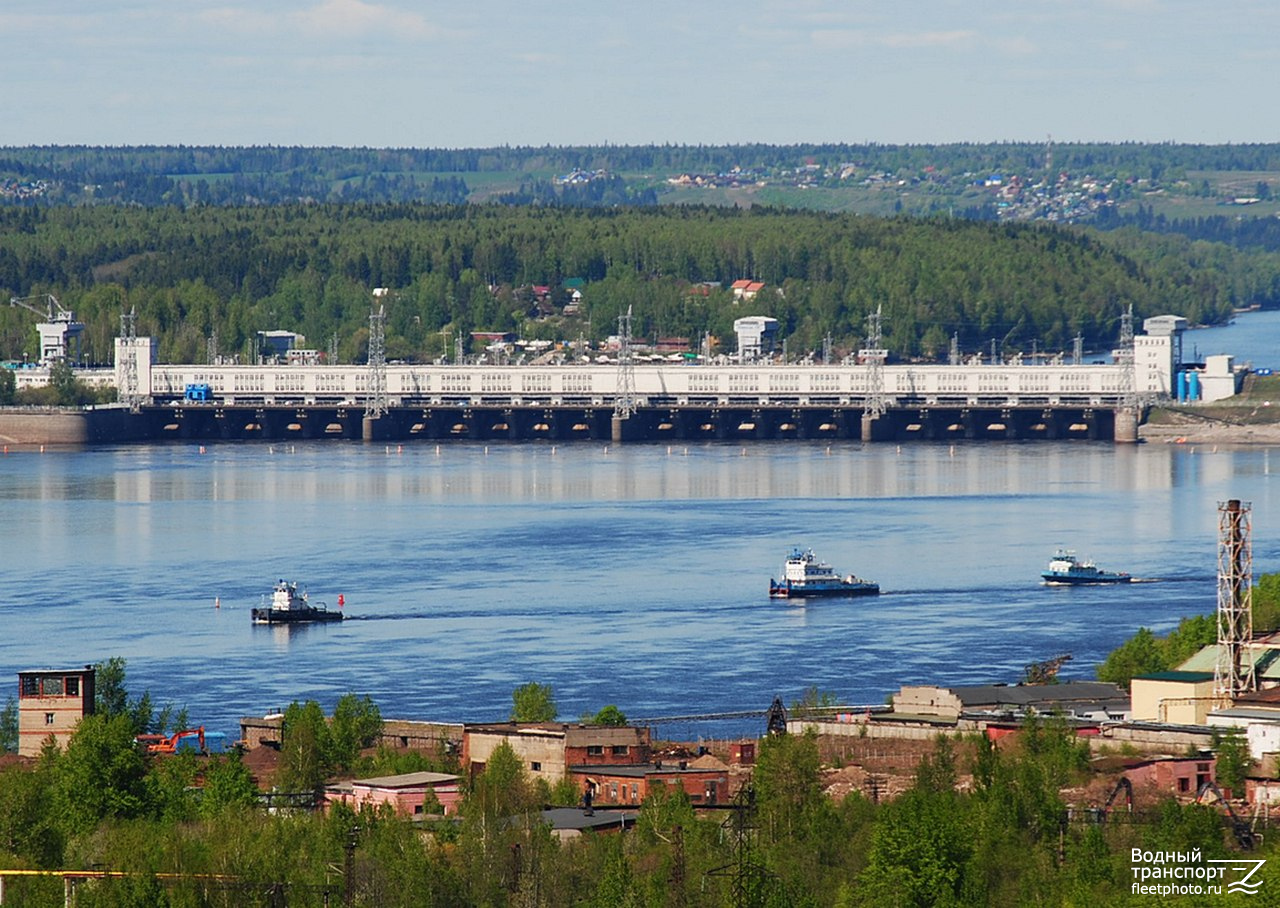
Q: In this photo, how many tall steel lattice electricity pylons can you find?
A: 5